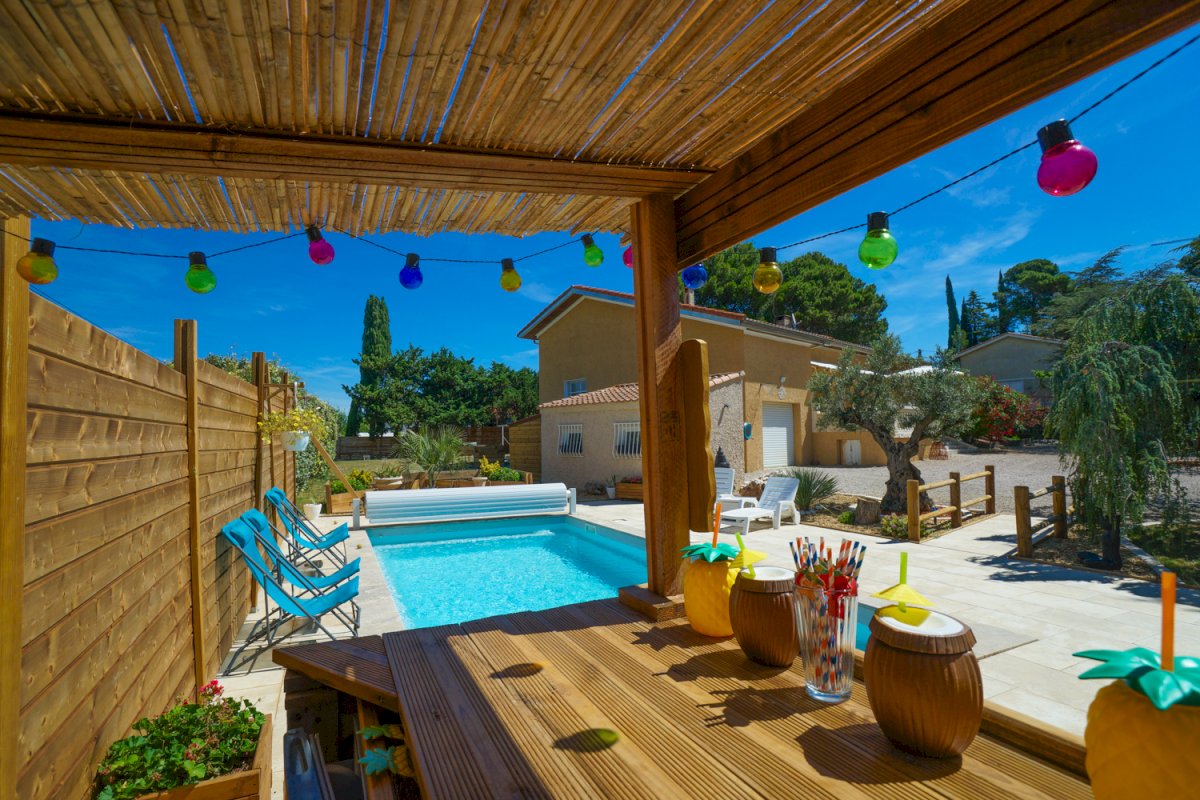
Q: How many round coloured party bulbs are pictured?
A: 11